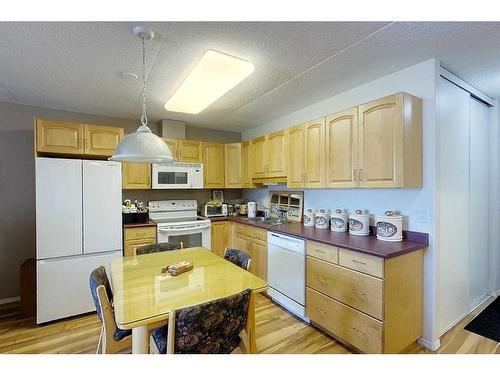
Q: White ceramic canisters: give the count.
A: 5